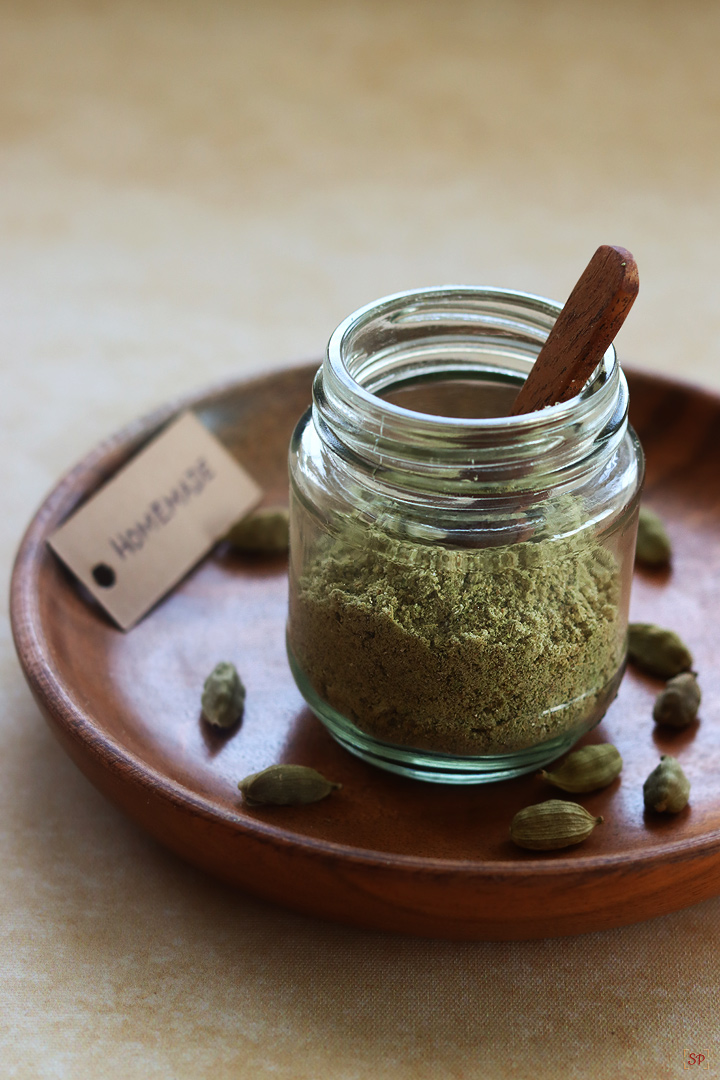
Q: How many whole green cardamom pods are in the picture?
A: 9